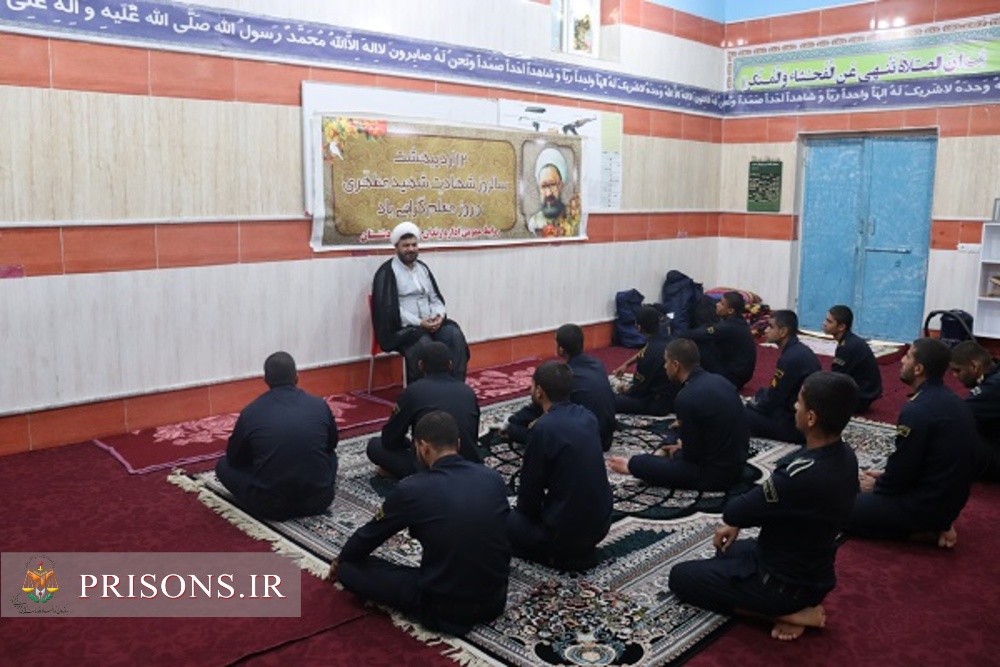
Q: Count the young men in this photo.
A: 13